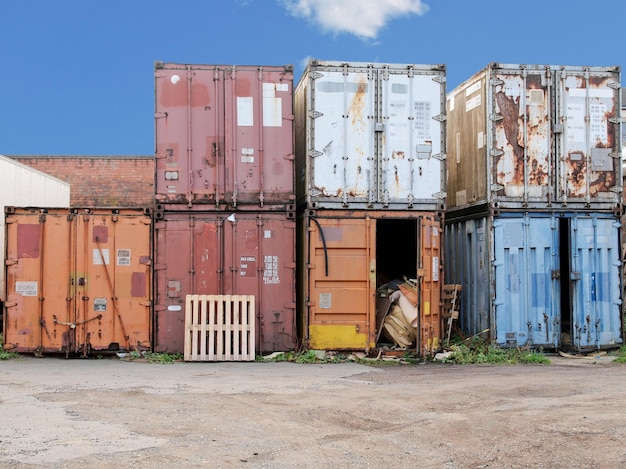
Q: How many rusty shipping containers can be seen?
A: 7